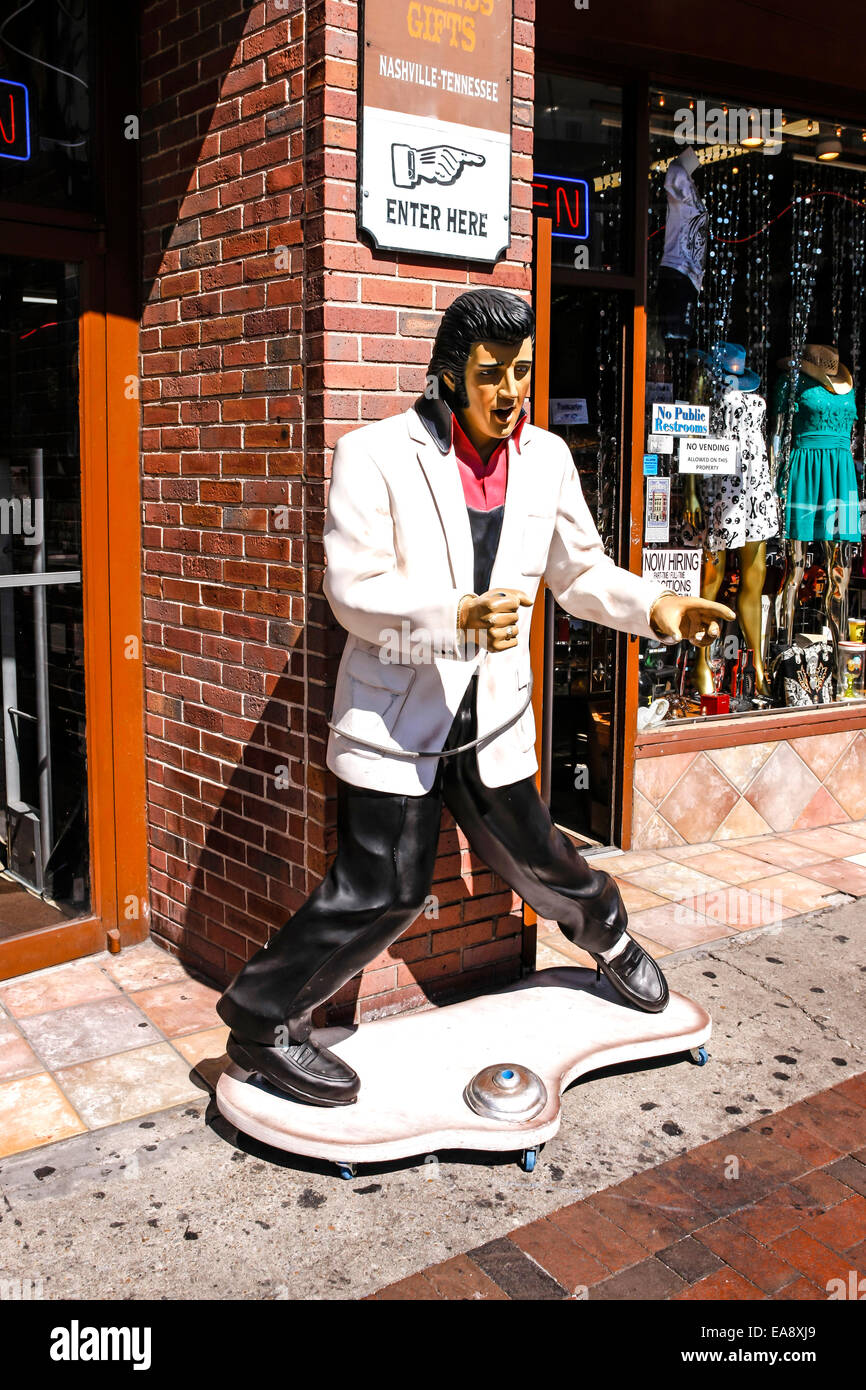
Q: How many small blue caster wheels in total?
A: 3